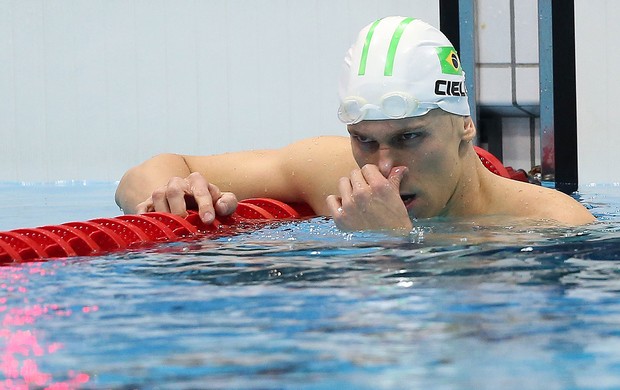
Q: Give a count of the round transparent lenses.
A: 2